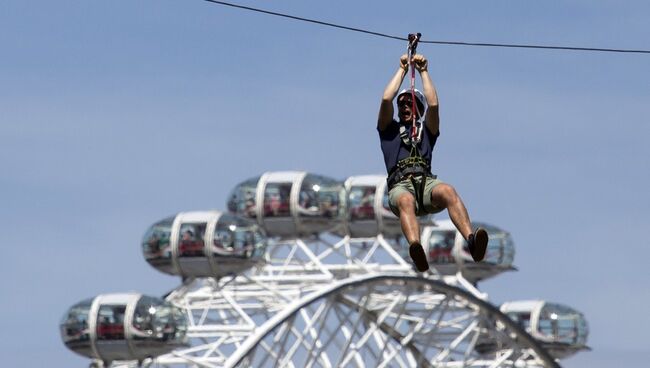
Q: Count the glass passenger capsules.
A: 6